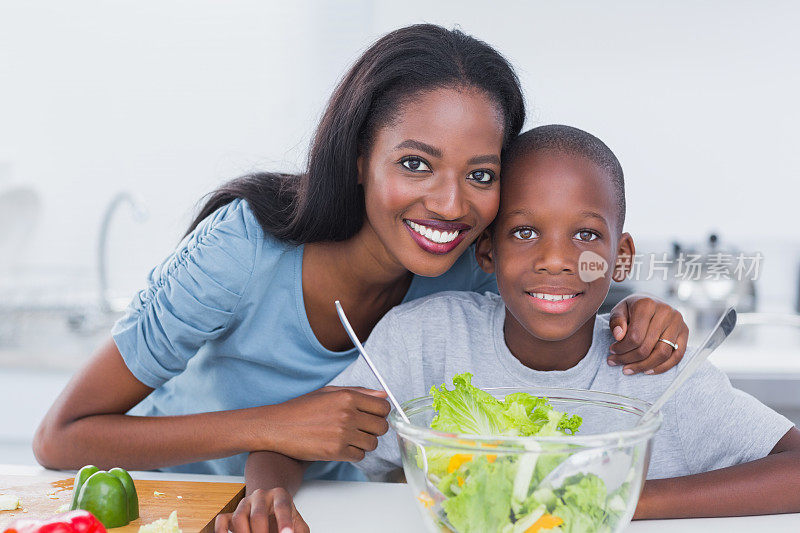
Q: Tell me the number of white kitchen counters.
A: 2